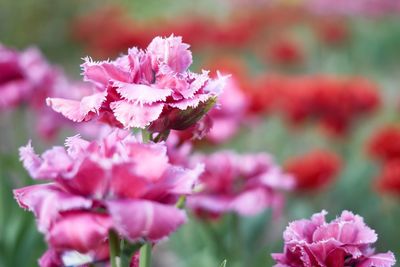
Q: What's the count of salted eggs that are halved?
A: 0